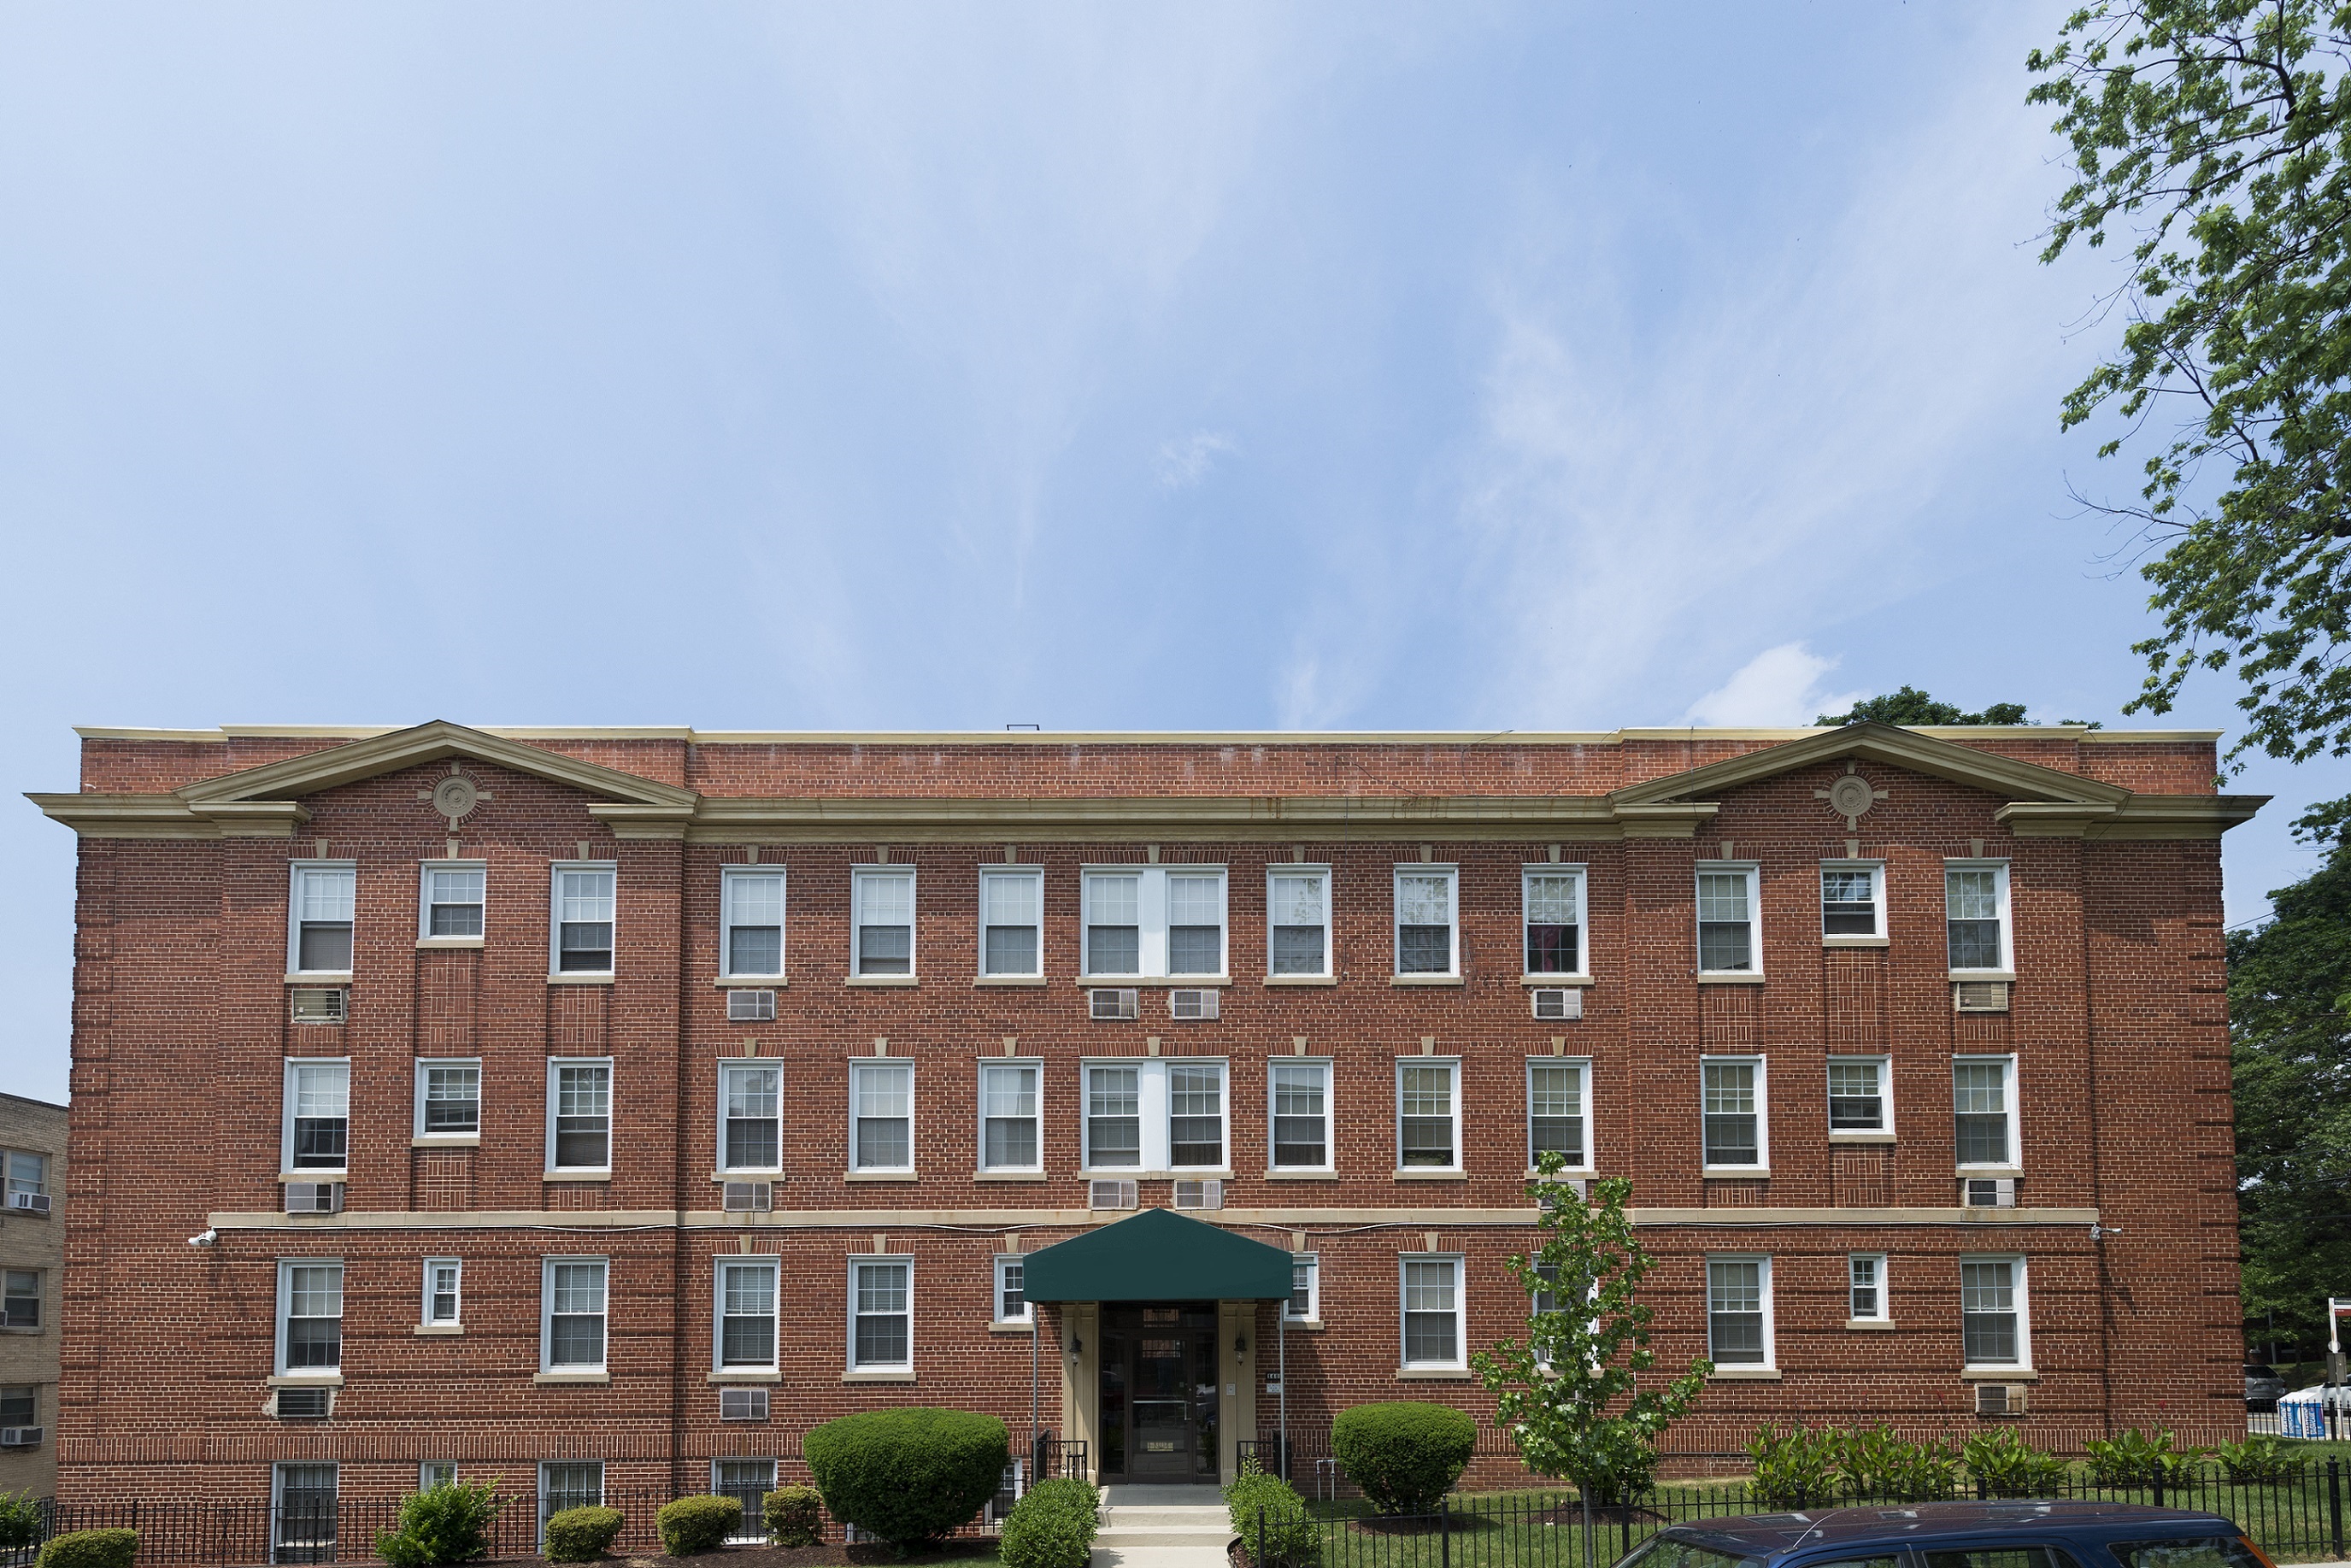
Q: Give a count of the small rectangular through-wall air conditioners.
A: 15